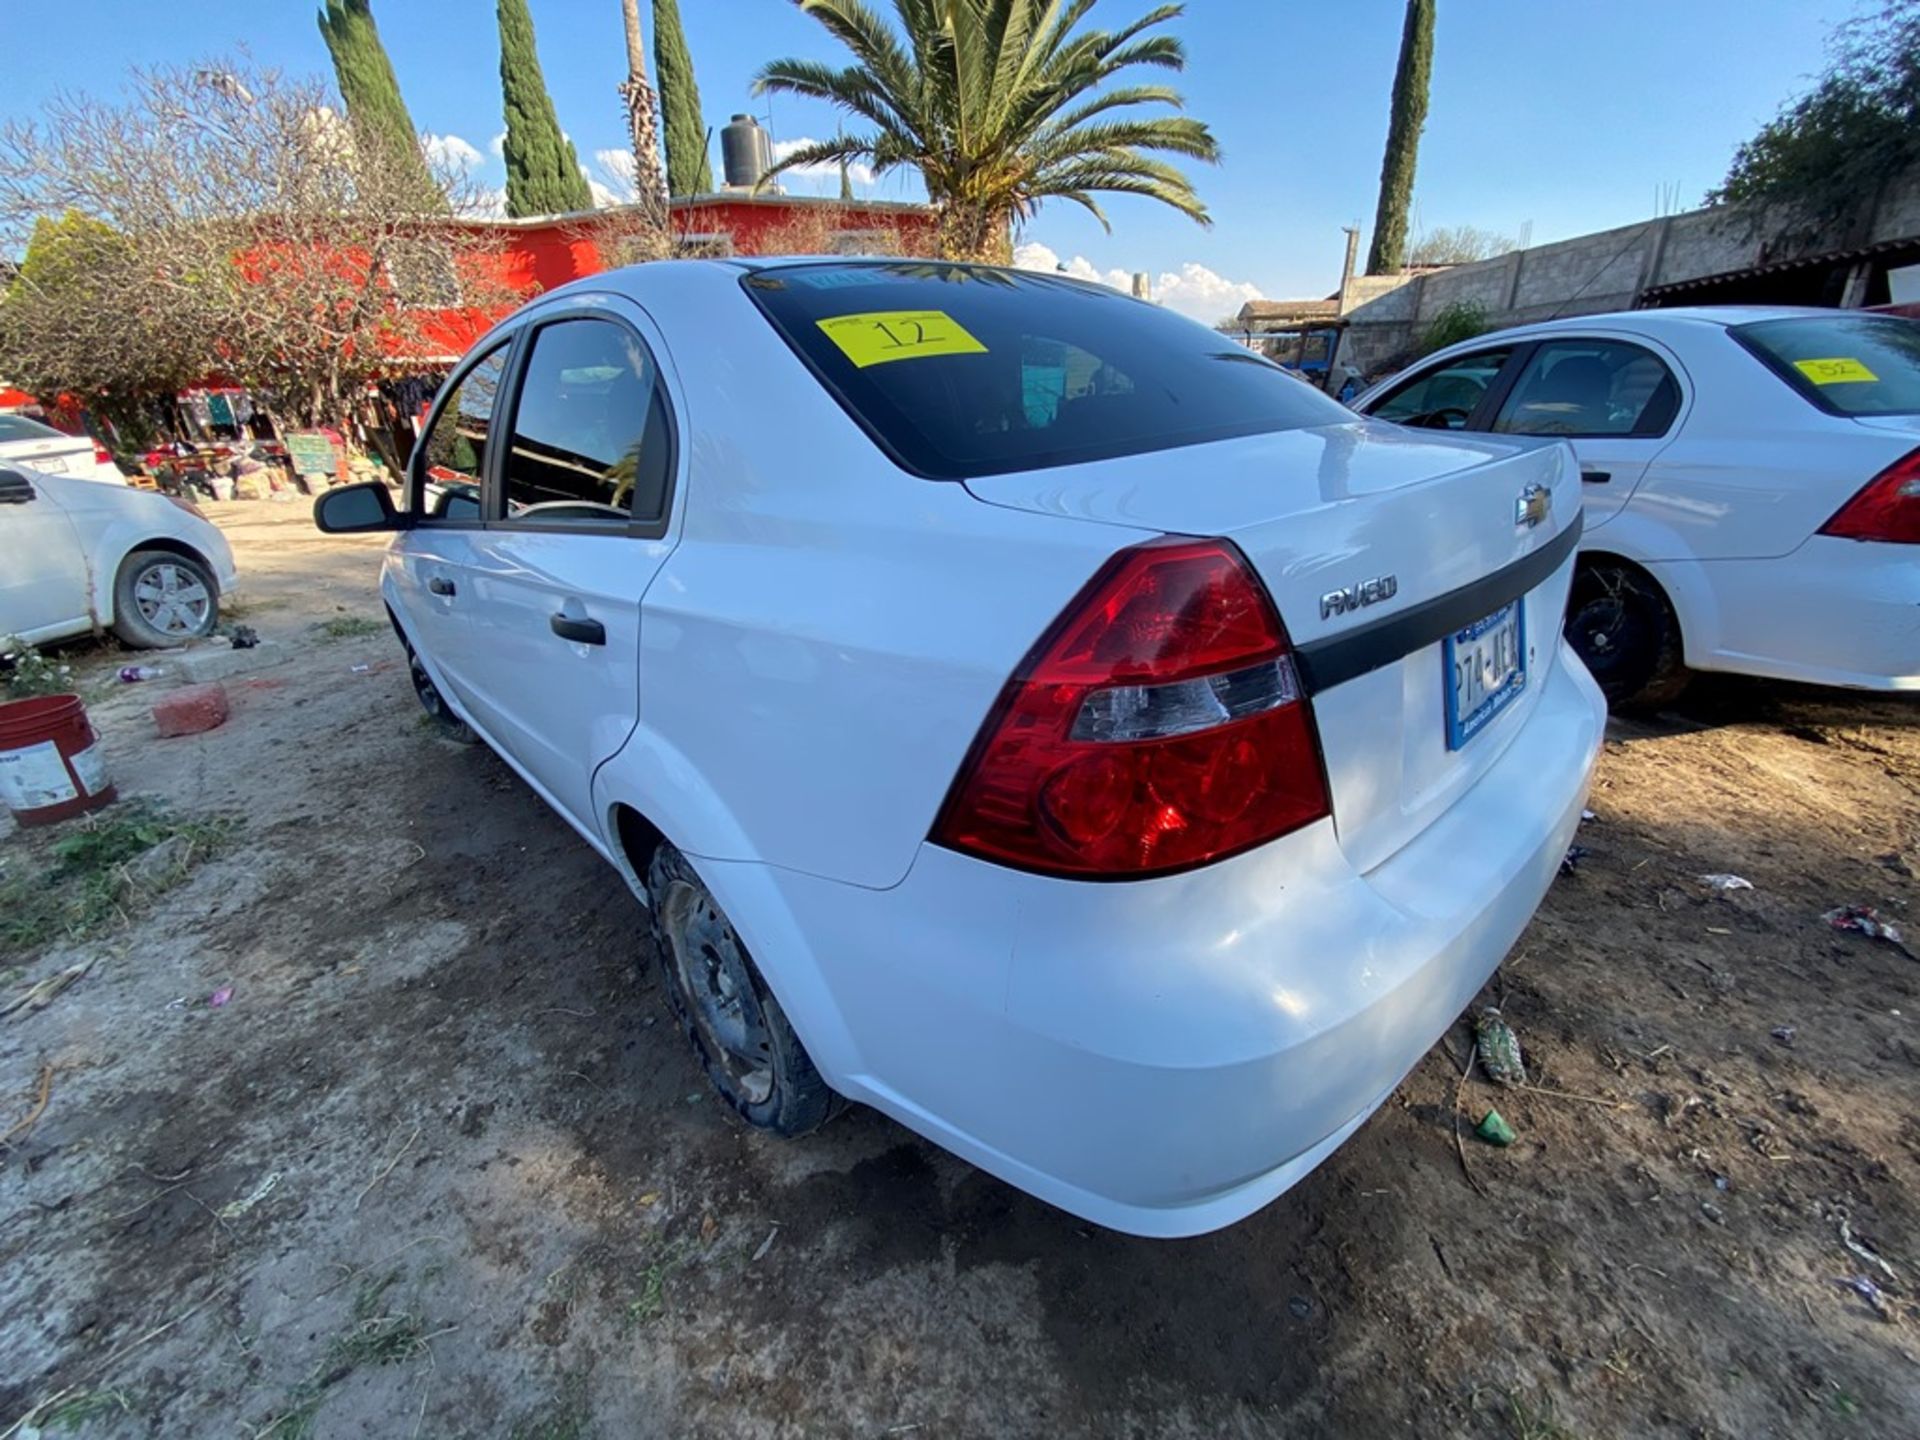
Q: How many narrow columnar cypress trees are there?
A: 4